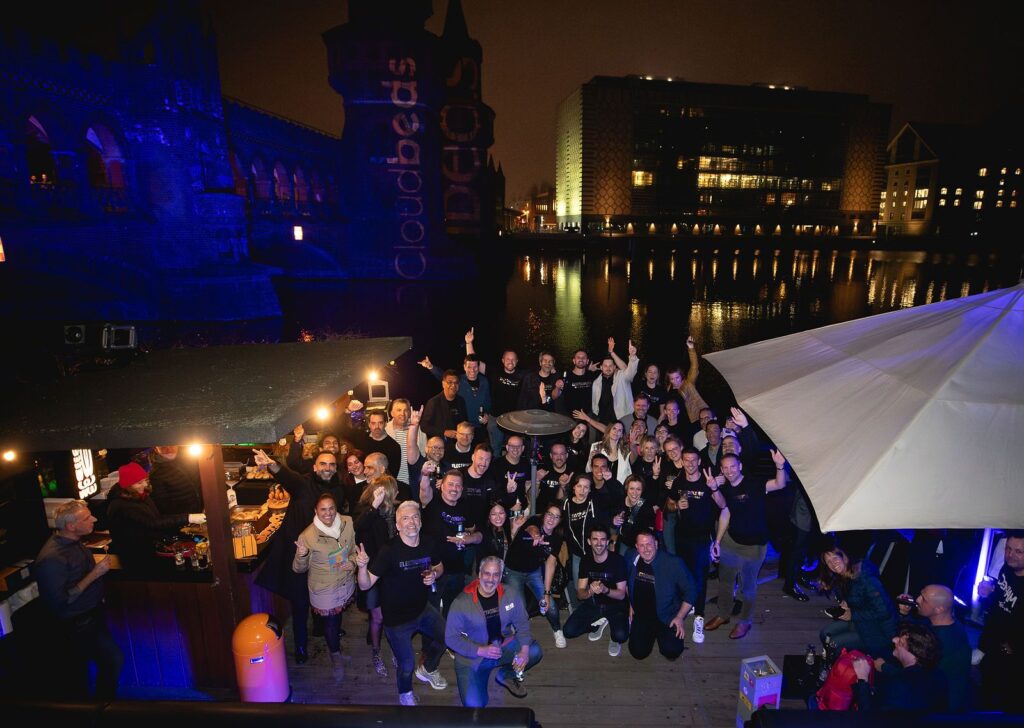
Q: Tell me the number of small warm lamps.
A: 4